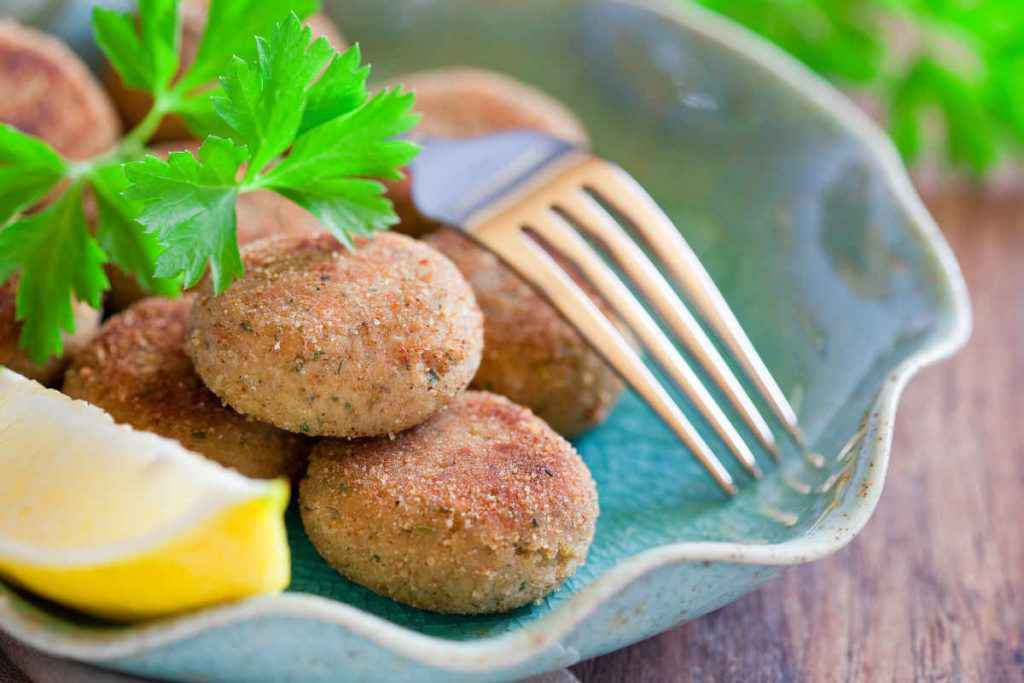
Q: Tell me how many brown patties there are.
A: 9